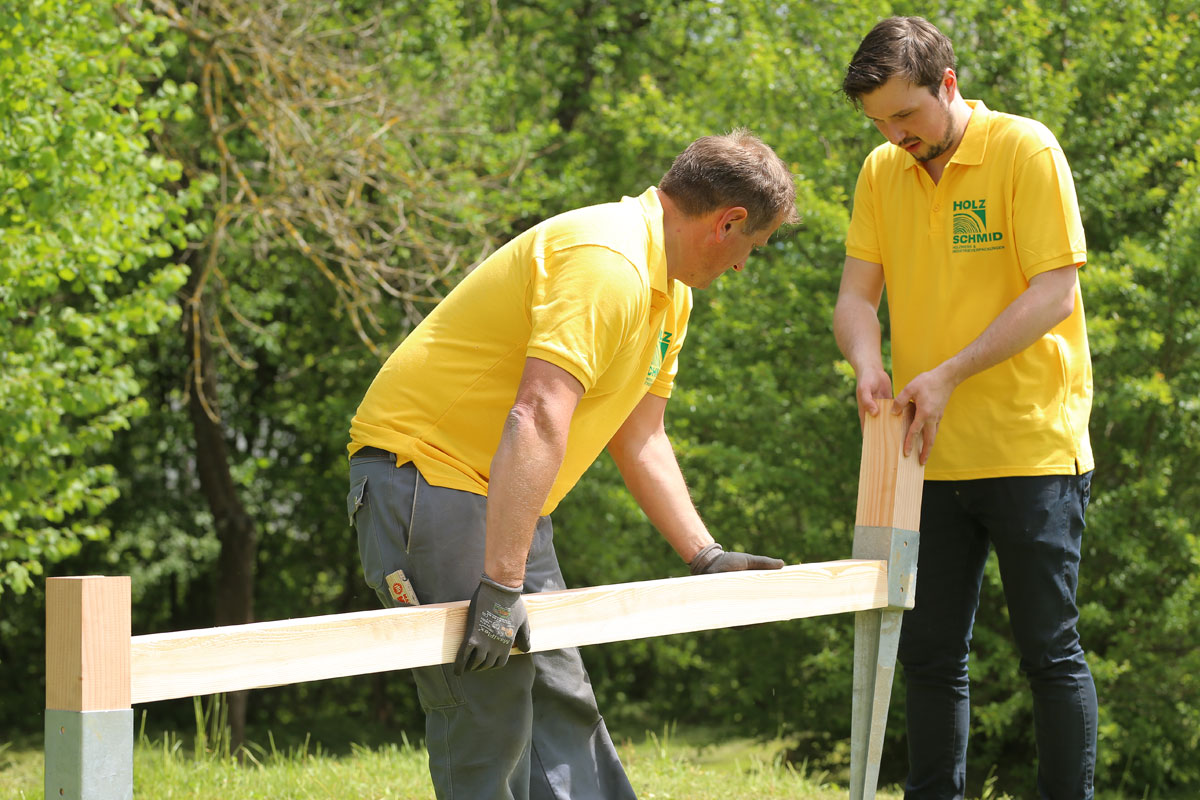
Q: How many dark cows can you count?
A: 0